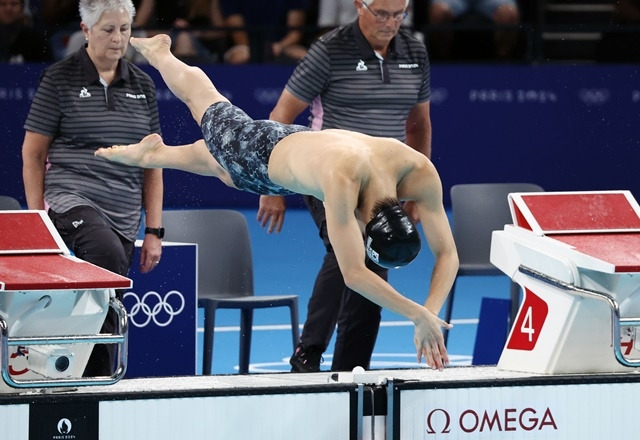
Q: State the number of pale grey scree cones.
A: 0